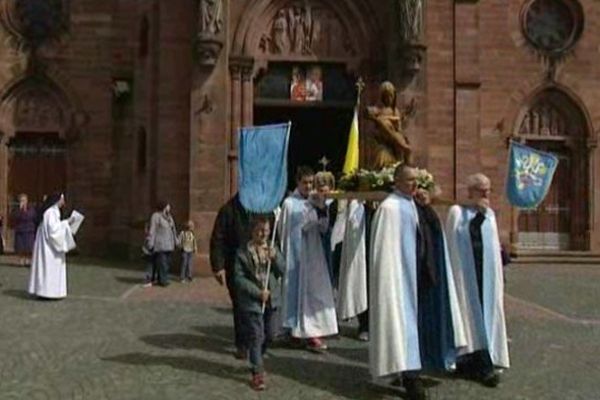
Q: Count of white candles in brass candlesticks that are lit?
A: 0